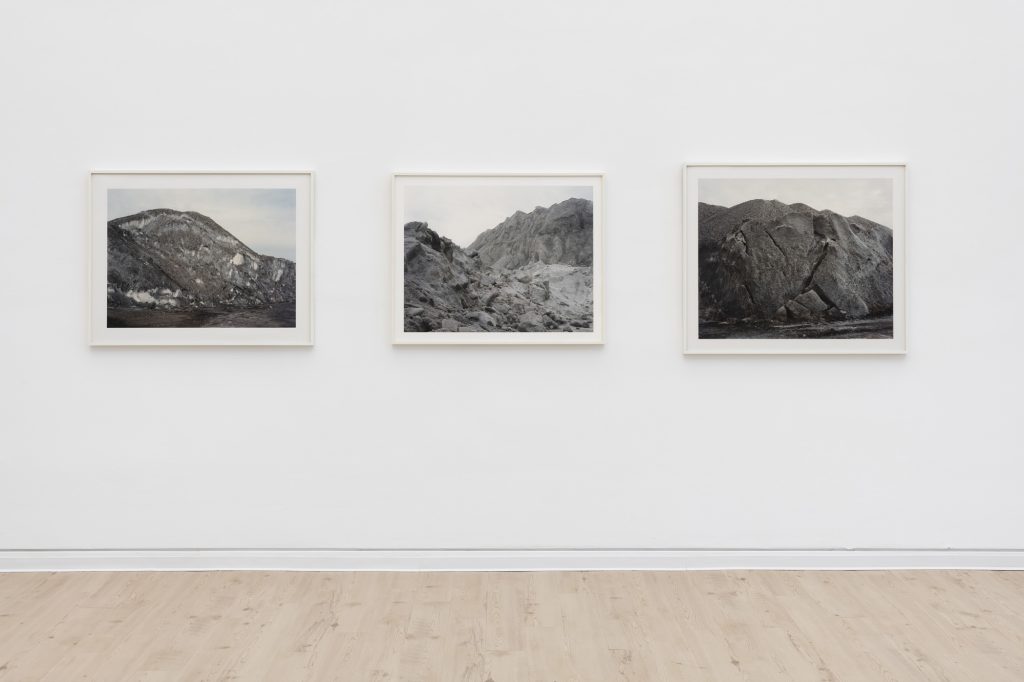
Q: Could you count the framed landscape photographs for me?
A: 3